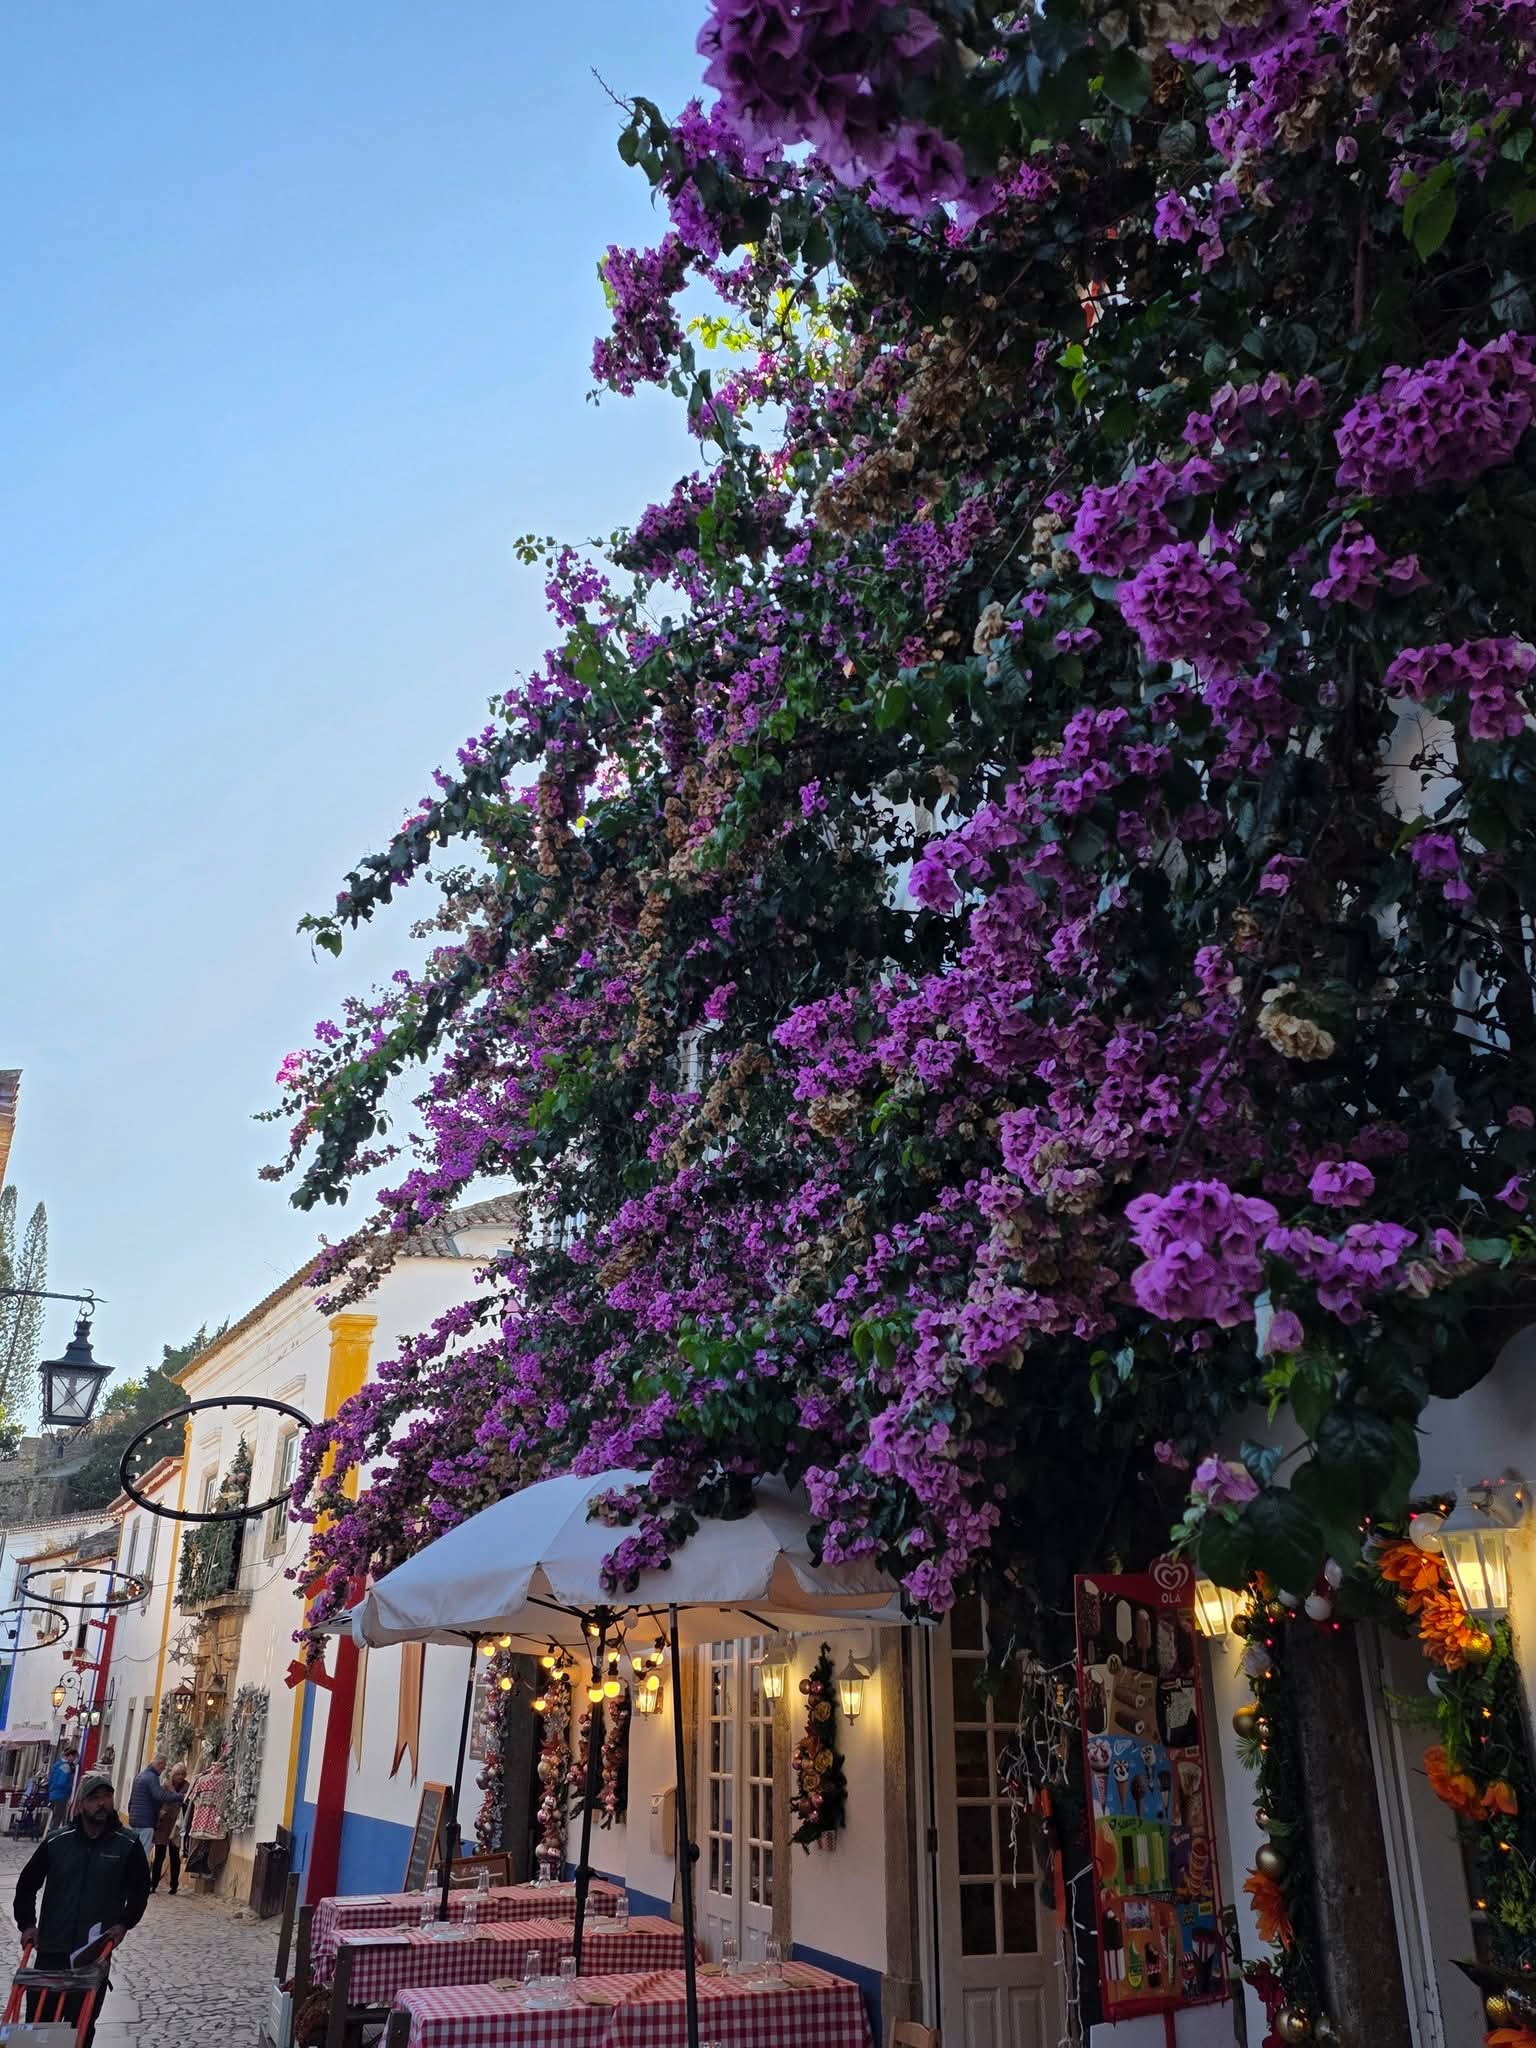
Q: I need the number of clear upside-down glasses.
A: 11